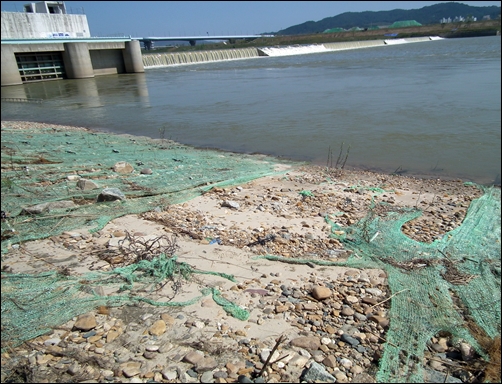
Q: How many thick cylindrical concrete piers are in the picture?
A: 3